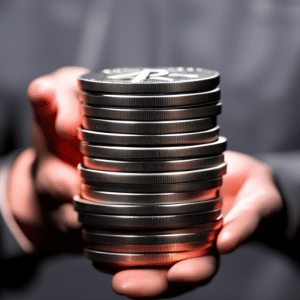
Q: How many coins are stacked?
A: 15